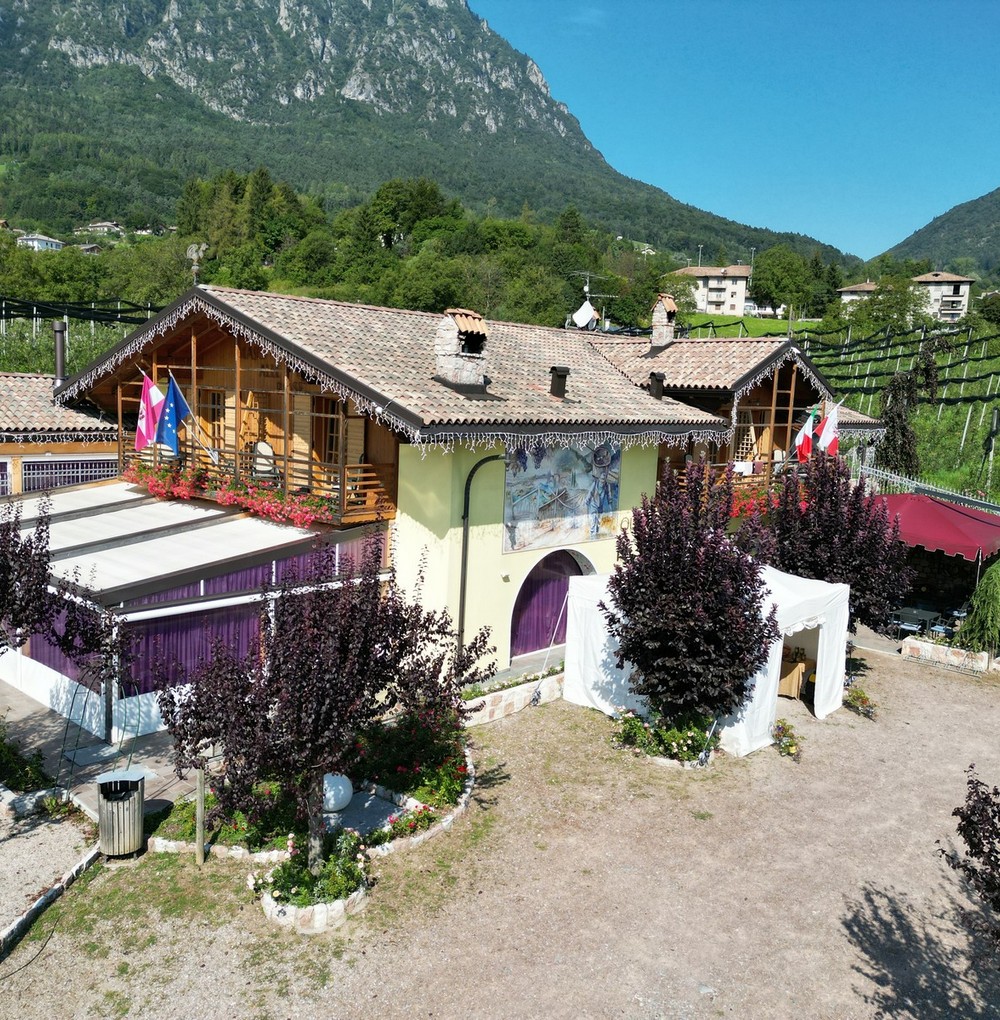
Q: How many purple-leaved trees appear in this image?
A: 5